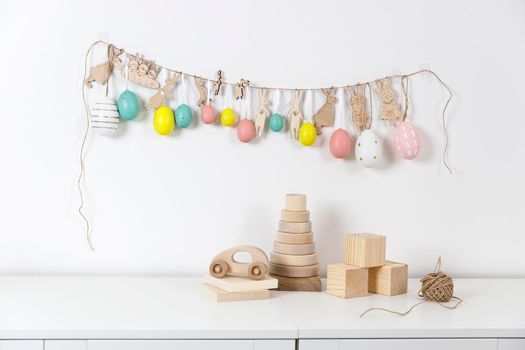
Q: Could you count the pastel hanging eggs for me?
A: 12